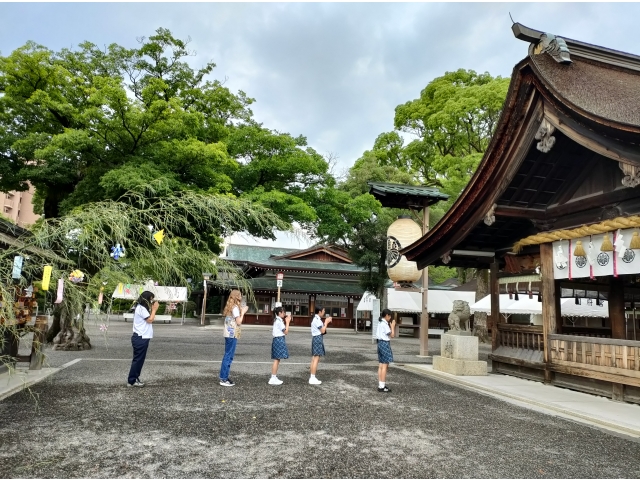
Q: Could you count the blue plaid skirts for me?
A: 3